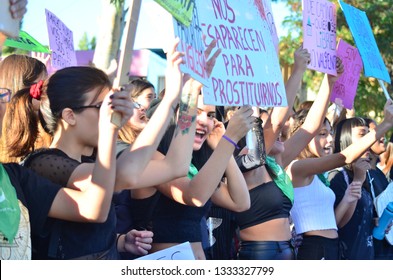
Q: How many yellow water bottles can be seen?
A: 0